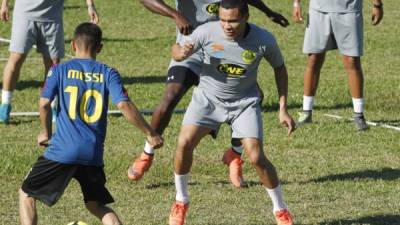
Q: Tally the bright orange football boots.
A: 4